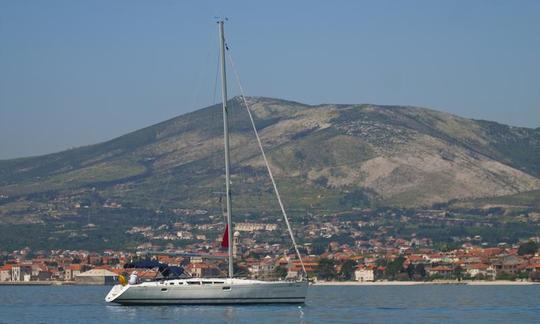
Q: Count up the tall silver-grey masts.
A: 1